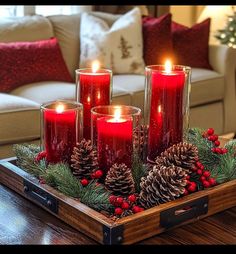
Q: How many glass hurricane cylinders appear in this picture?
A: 4